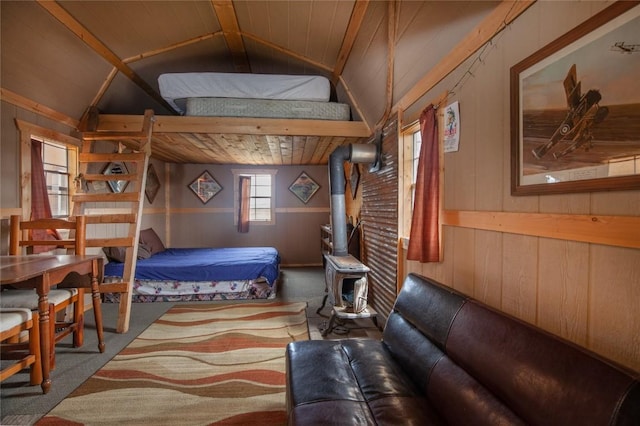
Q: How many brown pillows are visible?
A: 2